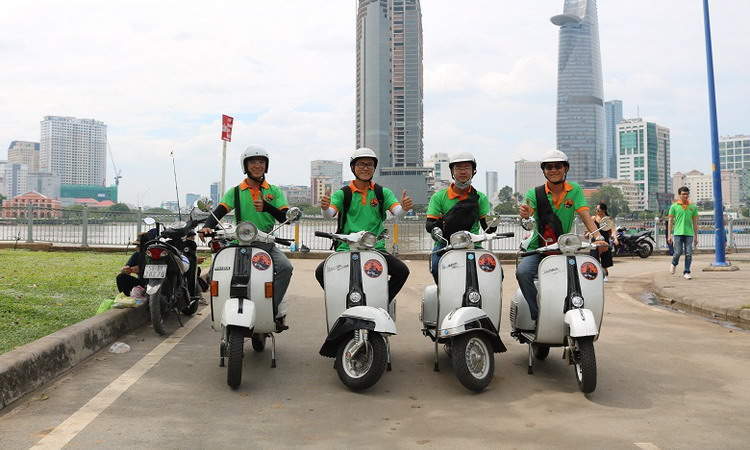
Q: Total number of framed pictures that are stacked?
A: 0